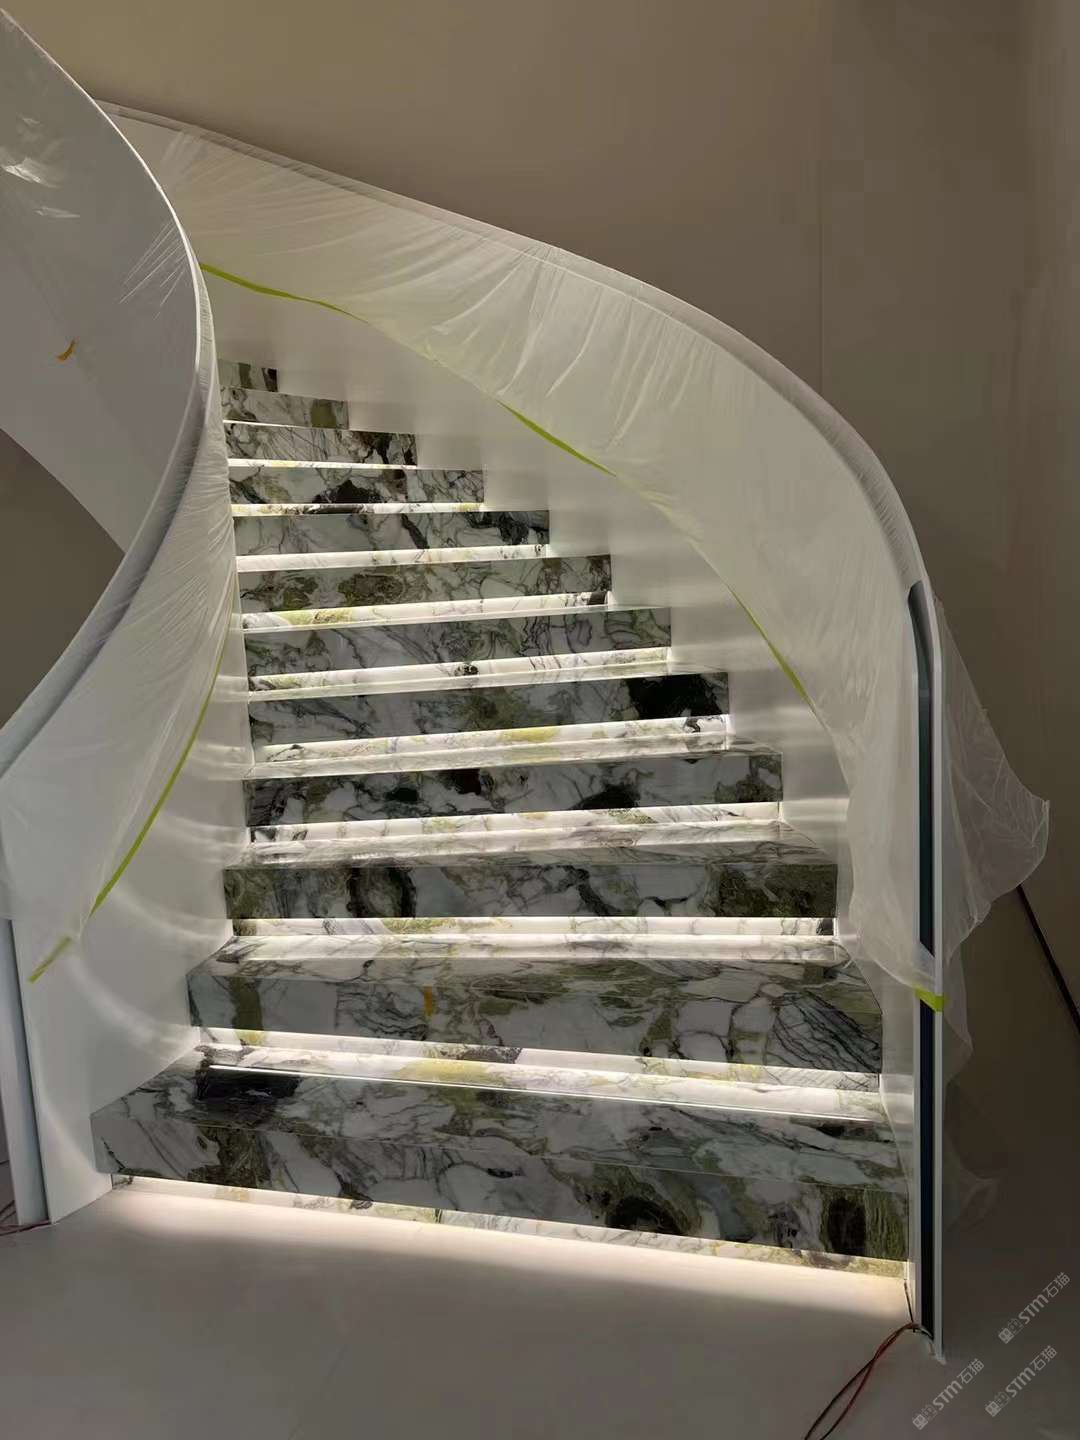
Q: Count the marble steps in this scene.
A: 12